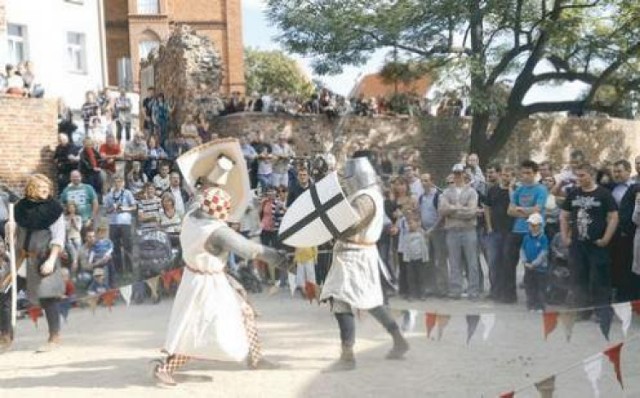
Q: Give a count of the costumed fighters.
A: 2